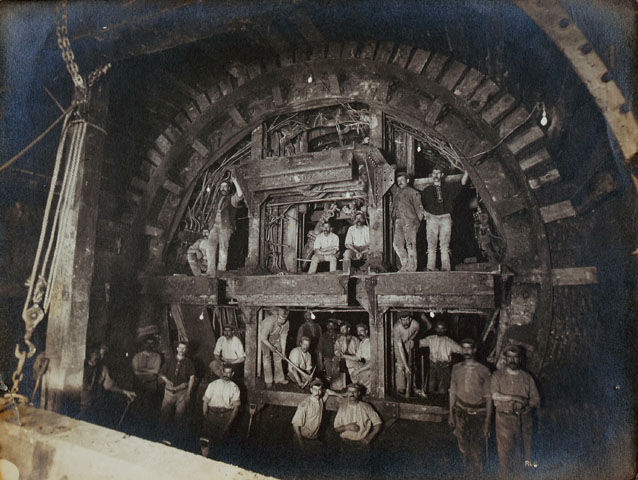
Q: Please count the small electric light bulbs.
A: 7